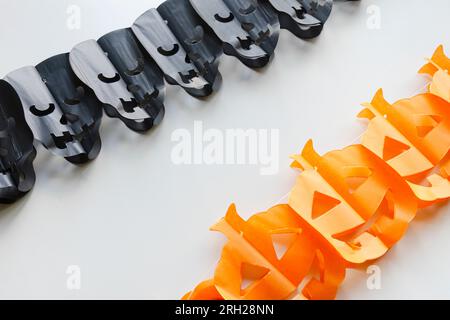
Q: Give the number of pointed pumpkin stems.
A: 4